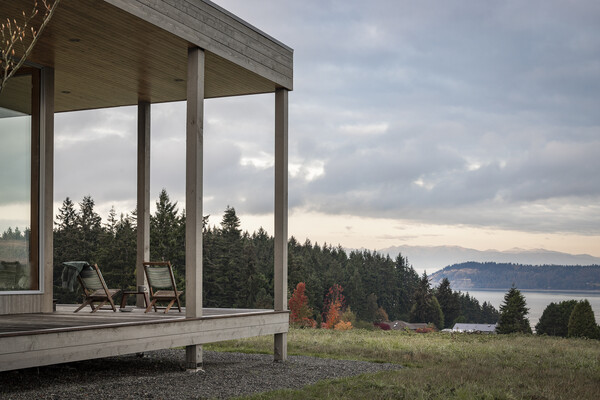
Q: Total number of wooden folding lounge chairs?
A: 2